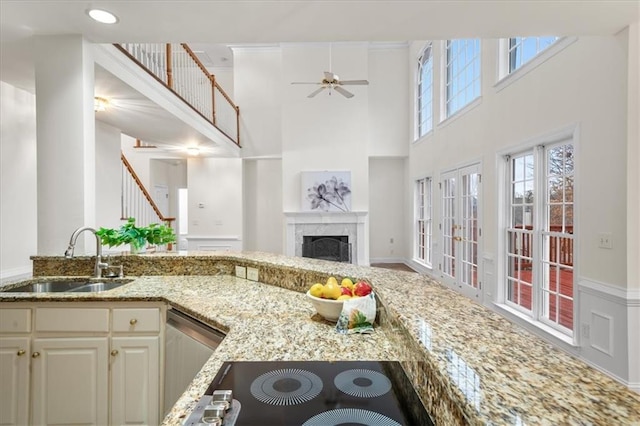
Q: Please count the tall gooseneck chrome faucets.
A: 1